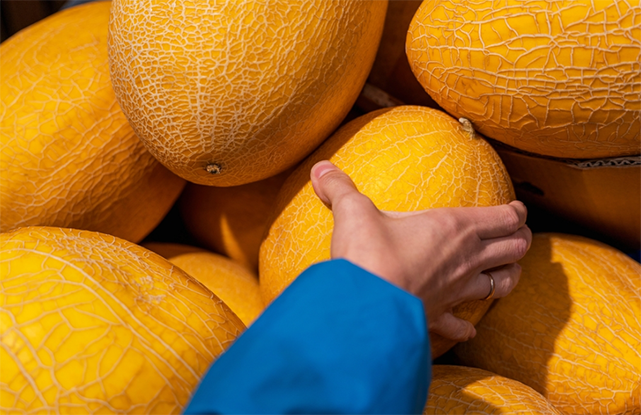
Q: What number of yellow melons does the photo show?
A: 9